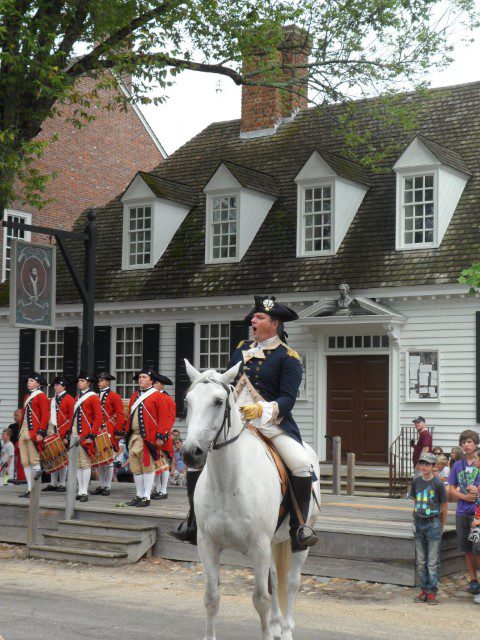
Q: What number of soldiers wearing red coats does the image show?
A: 6